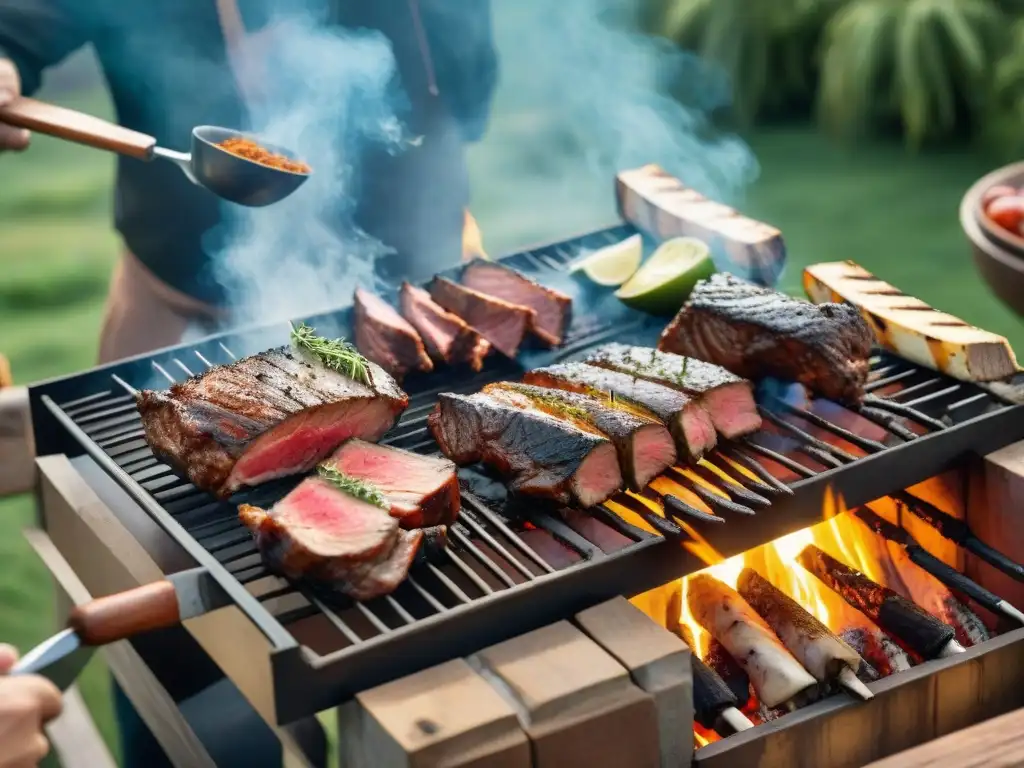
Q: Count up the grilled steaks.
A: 12